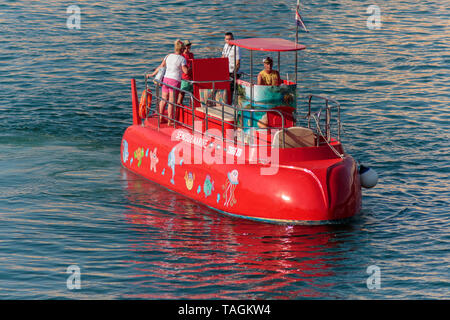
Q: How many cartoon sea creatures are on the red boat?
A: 7